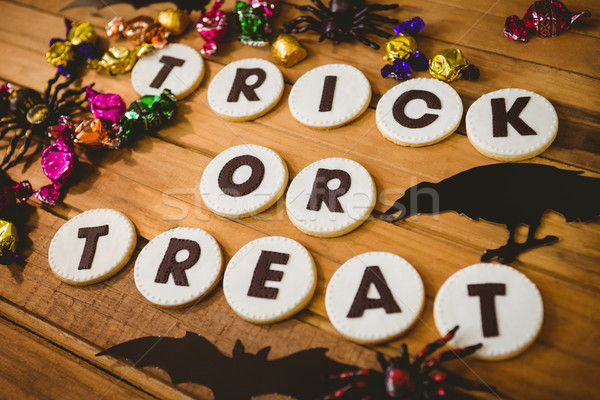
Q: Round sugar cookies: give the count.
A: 12